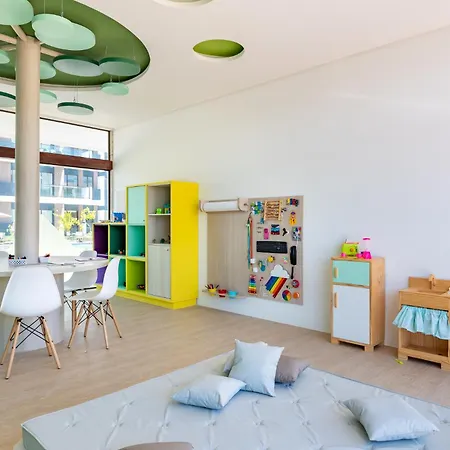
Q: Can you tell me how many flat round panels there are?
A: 11